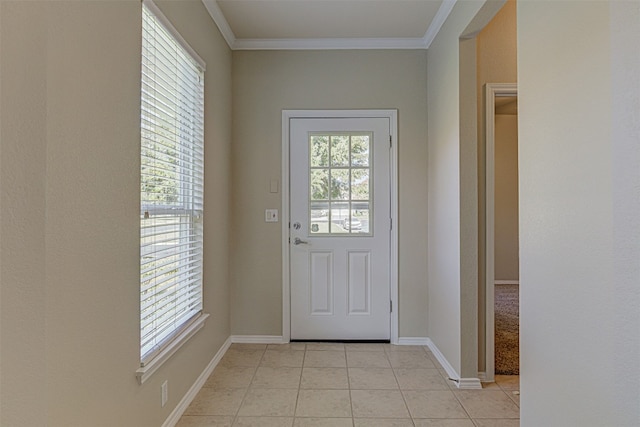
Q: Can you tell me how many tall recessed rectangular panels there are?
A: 2